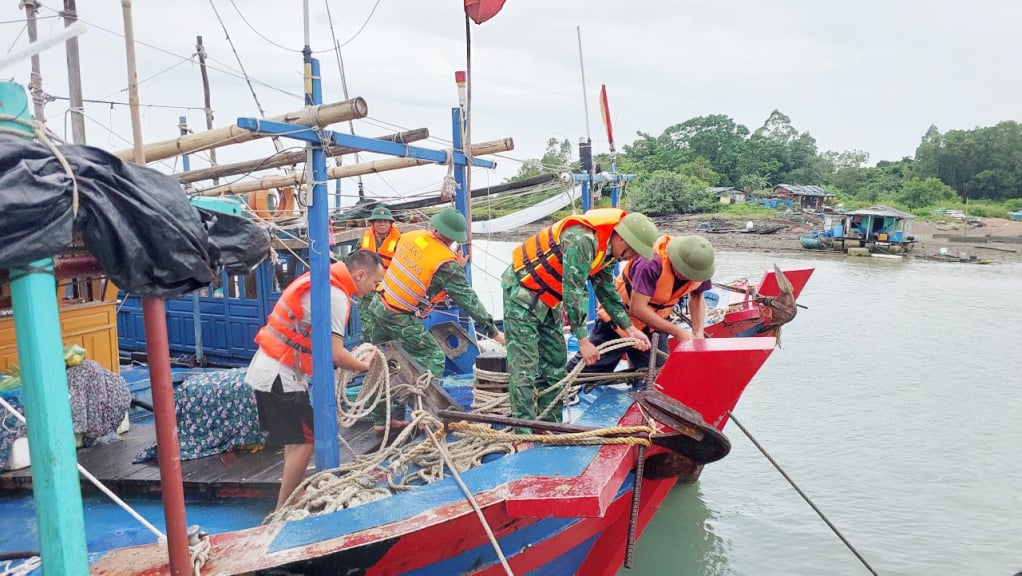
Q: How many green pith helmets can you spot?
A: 4